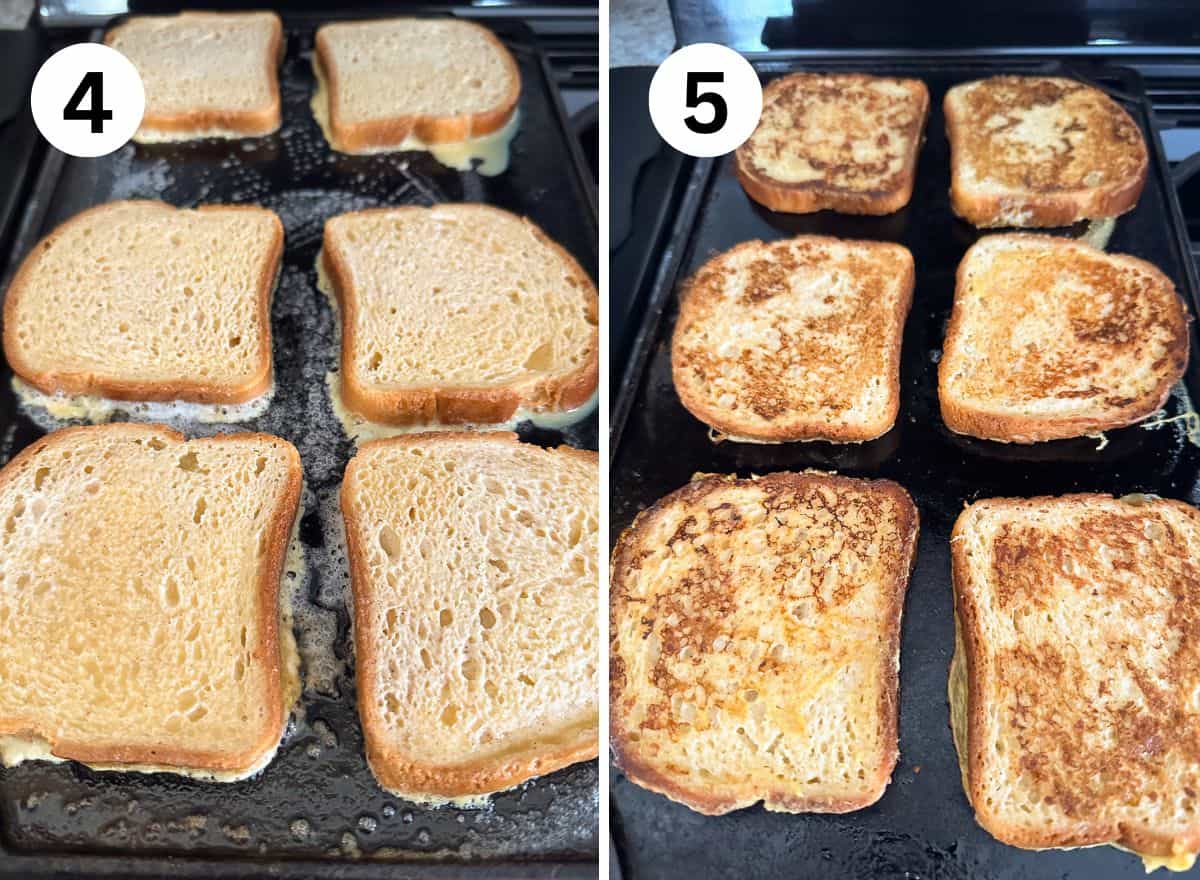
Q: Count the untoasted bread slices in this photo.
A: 6